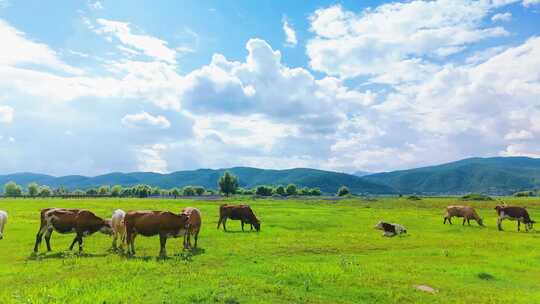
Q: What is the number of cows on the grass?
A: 9